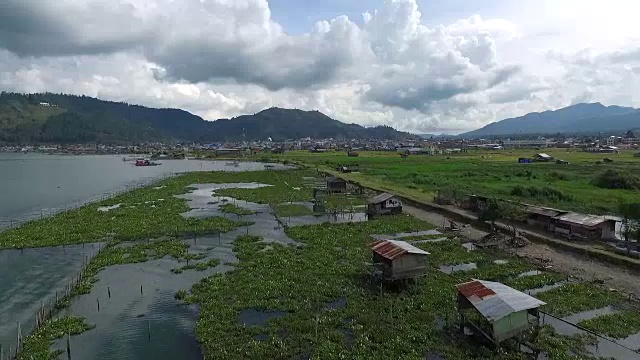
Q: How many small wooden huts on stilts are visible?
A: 4